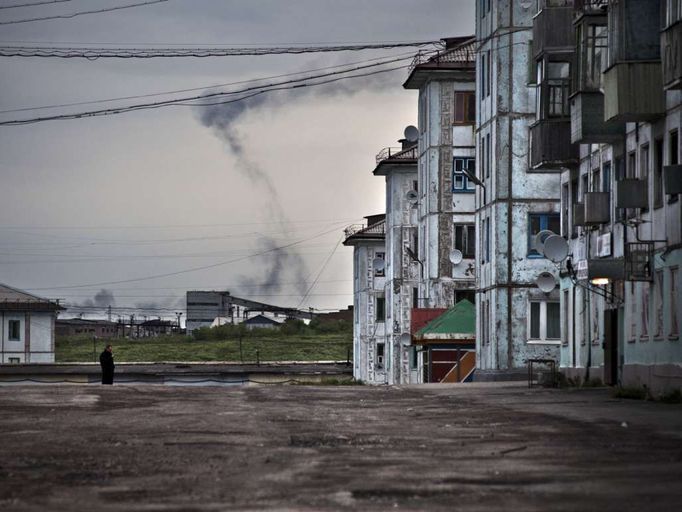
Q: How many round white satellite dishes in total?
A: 8